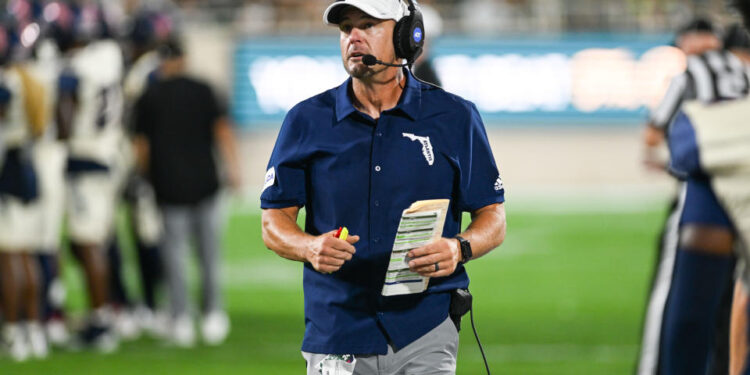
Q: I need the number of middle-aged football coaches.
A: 1